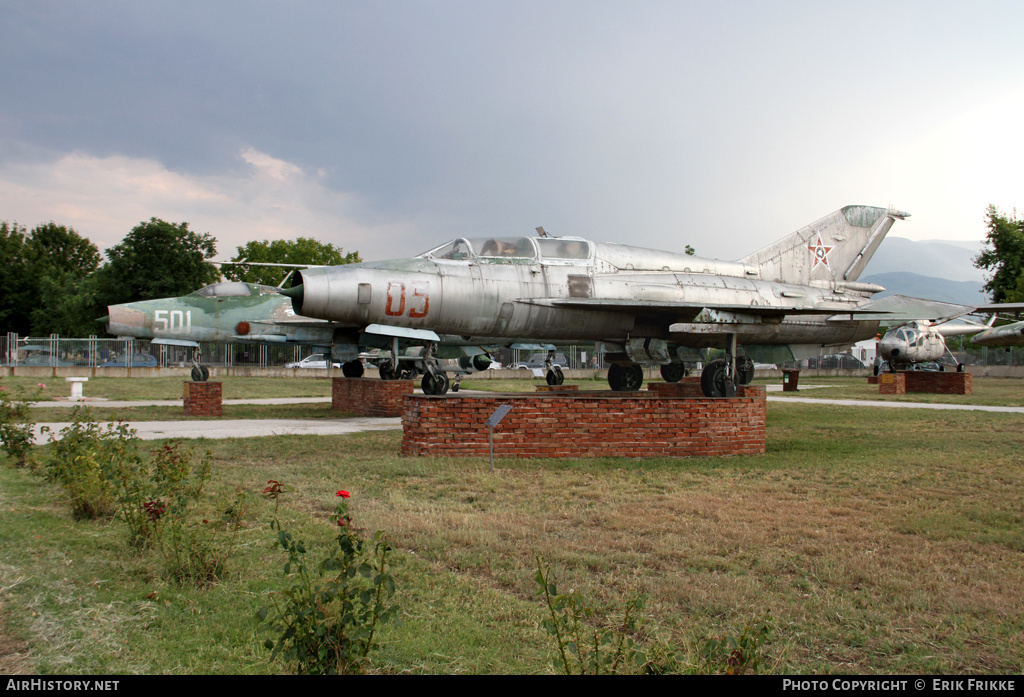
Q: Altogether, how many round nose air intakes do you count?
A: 3